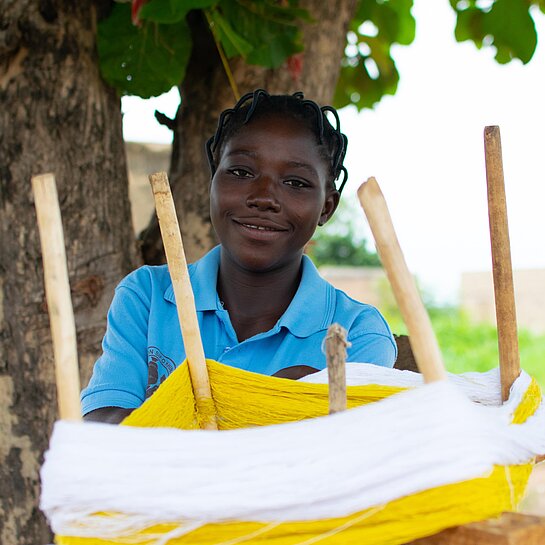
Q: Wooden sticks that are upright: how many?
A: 5